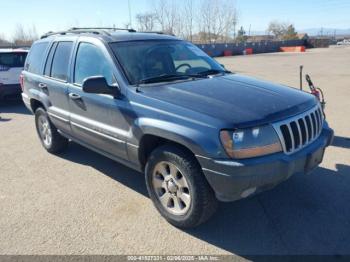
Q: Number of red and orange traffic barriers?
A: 3